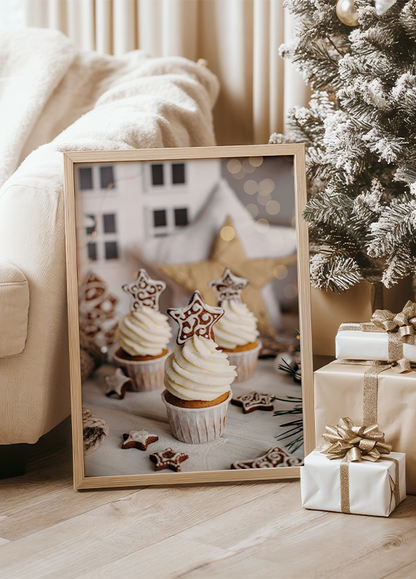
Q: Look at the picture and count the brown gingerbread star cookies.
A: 8